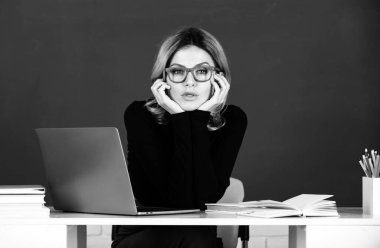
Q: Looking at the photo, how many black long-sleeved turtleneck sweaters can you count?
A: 1